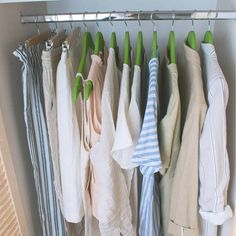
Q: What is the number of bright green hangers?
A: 9